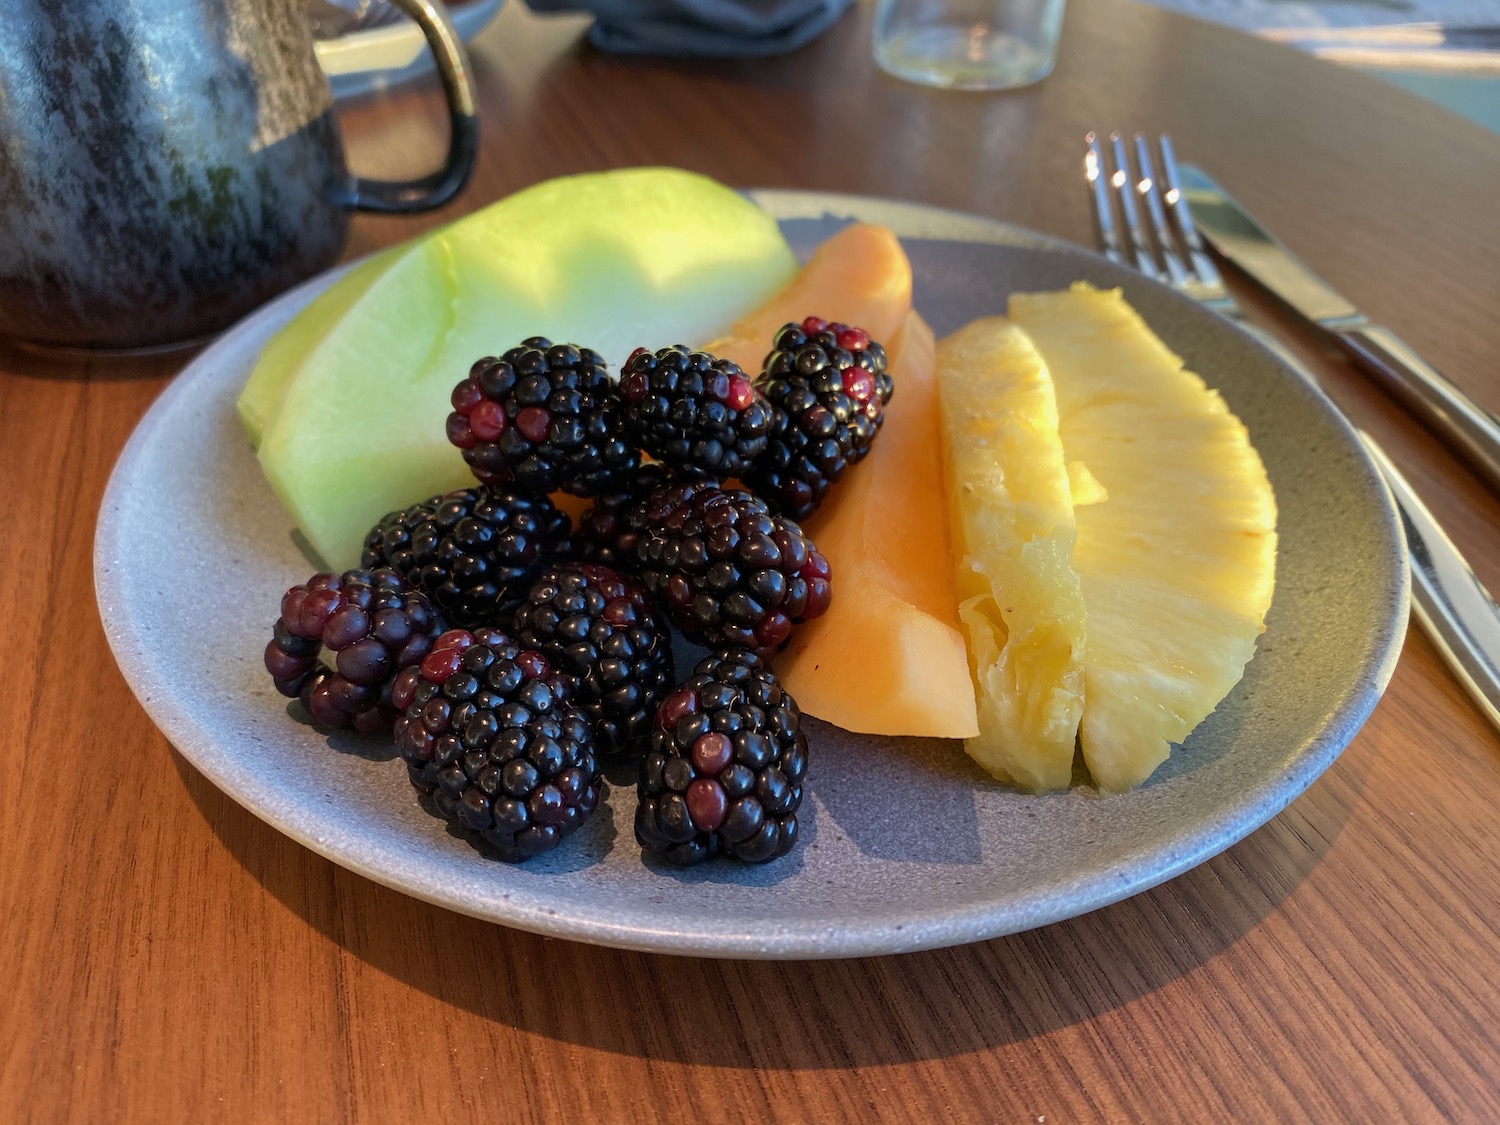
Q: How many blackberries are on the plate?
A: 10